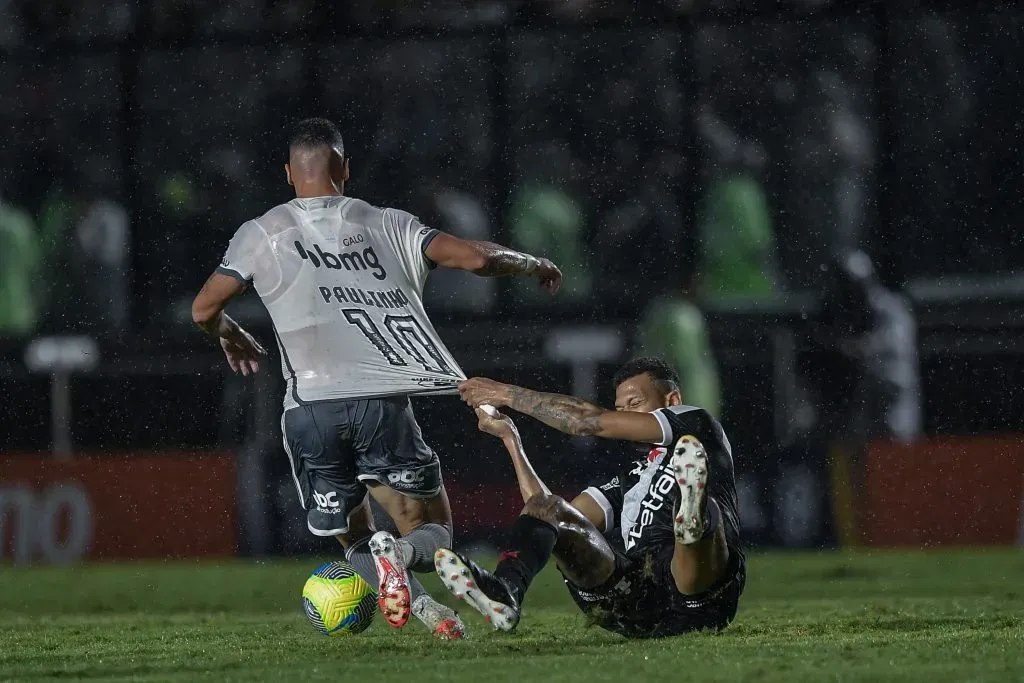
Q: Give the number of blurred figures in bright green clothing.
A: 4